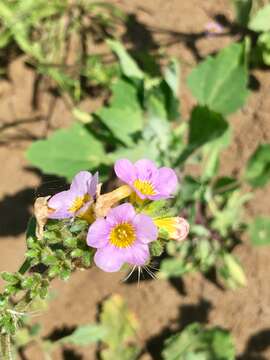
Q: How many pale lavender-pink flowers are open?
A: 3